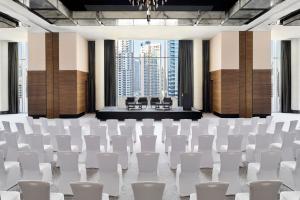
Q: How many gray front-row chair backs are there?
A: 5